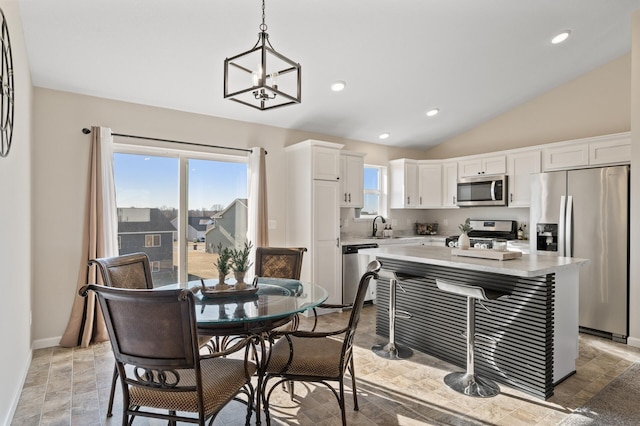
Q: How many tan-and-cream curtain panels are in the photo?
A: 2